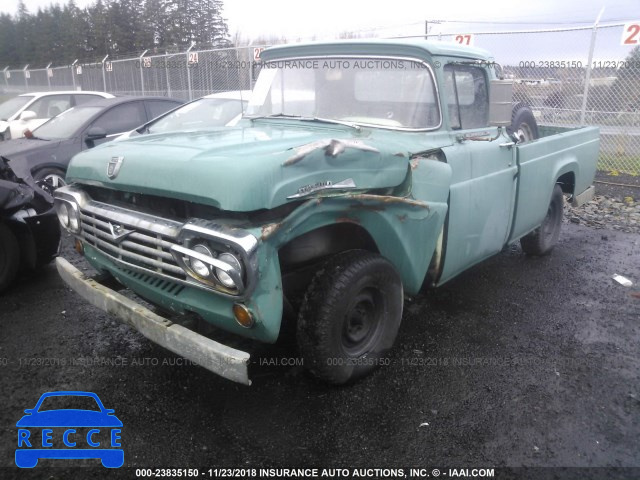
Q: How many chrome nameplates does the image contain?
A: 1